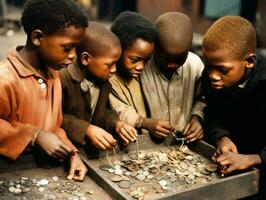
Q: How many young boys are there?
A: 5